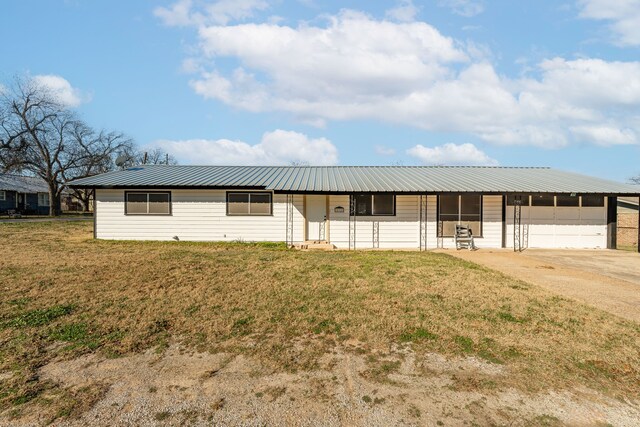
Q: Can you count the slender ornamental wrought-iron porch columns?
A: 4